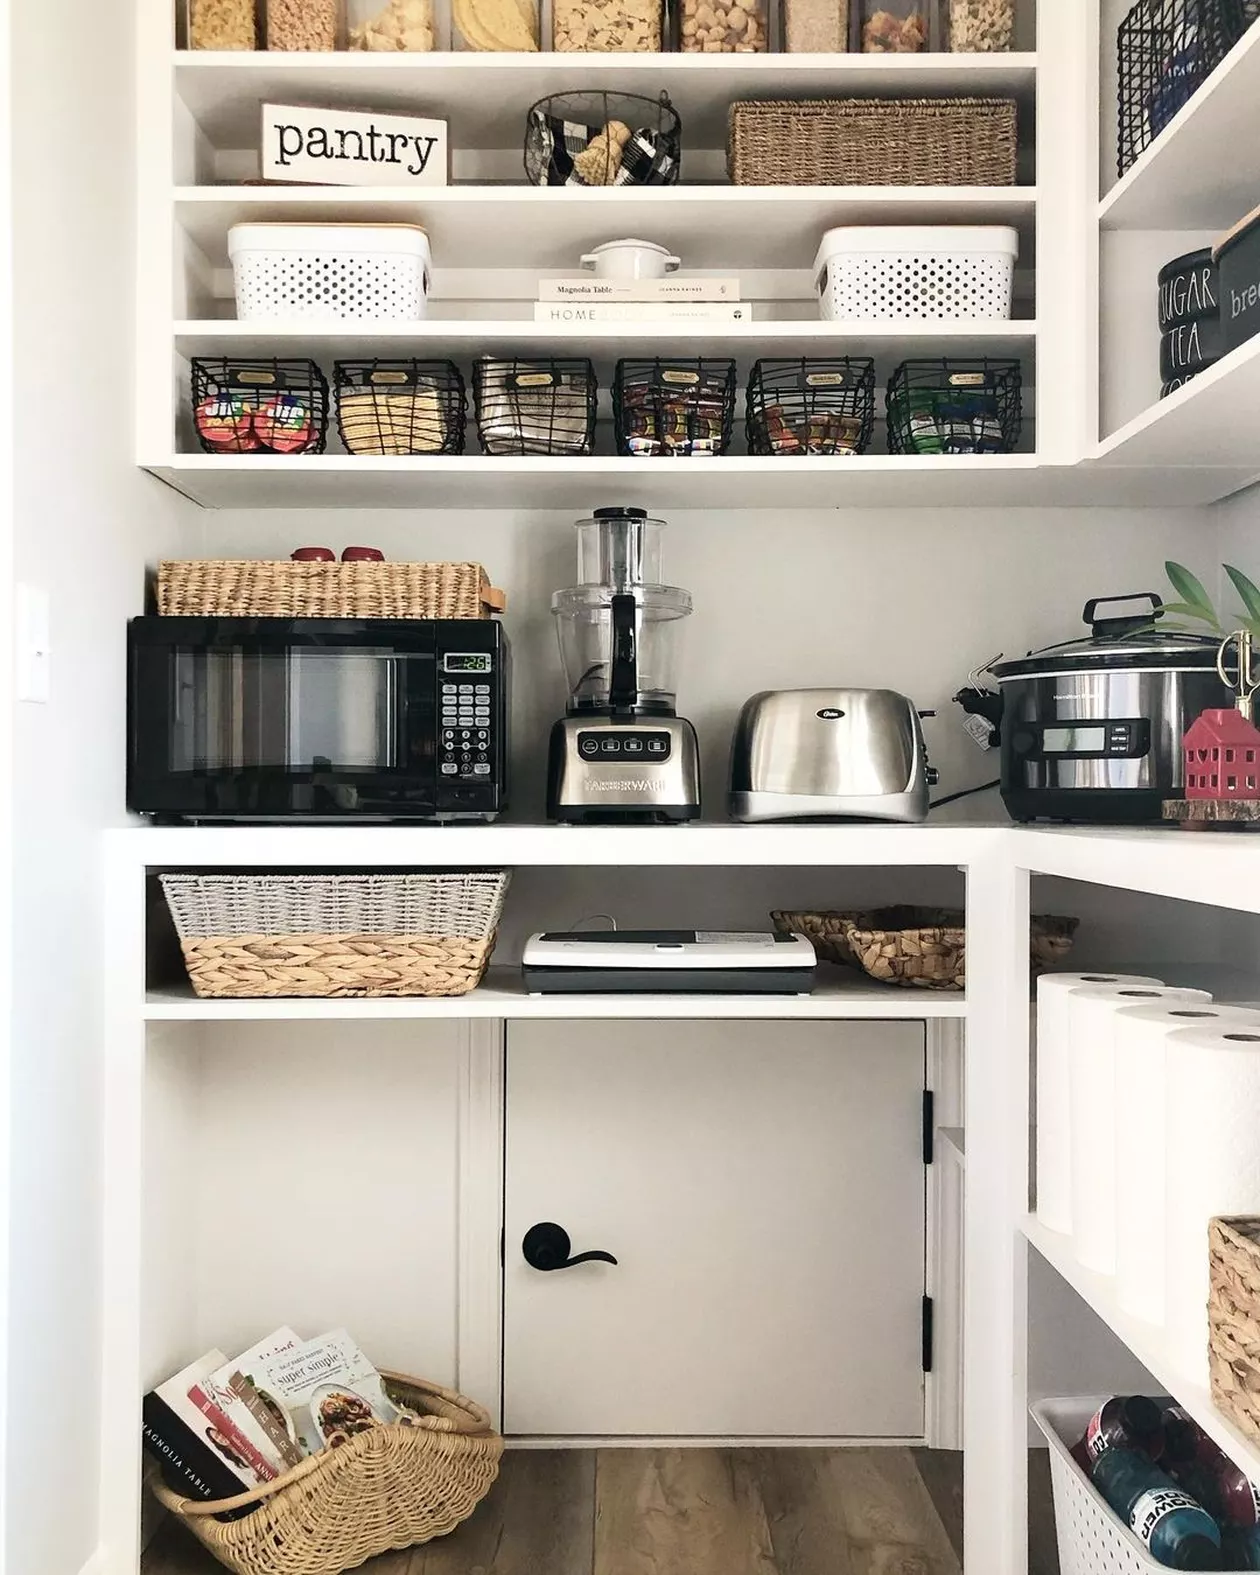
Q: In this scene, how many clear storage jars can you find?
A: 9